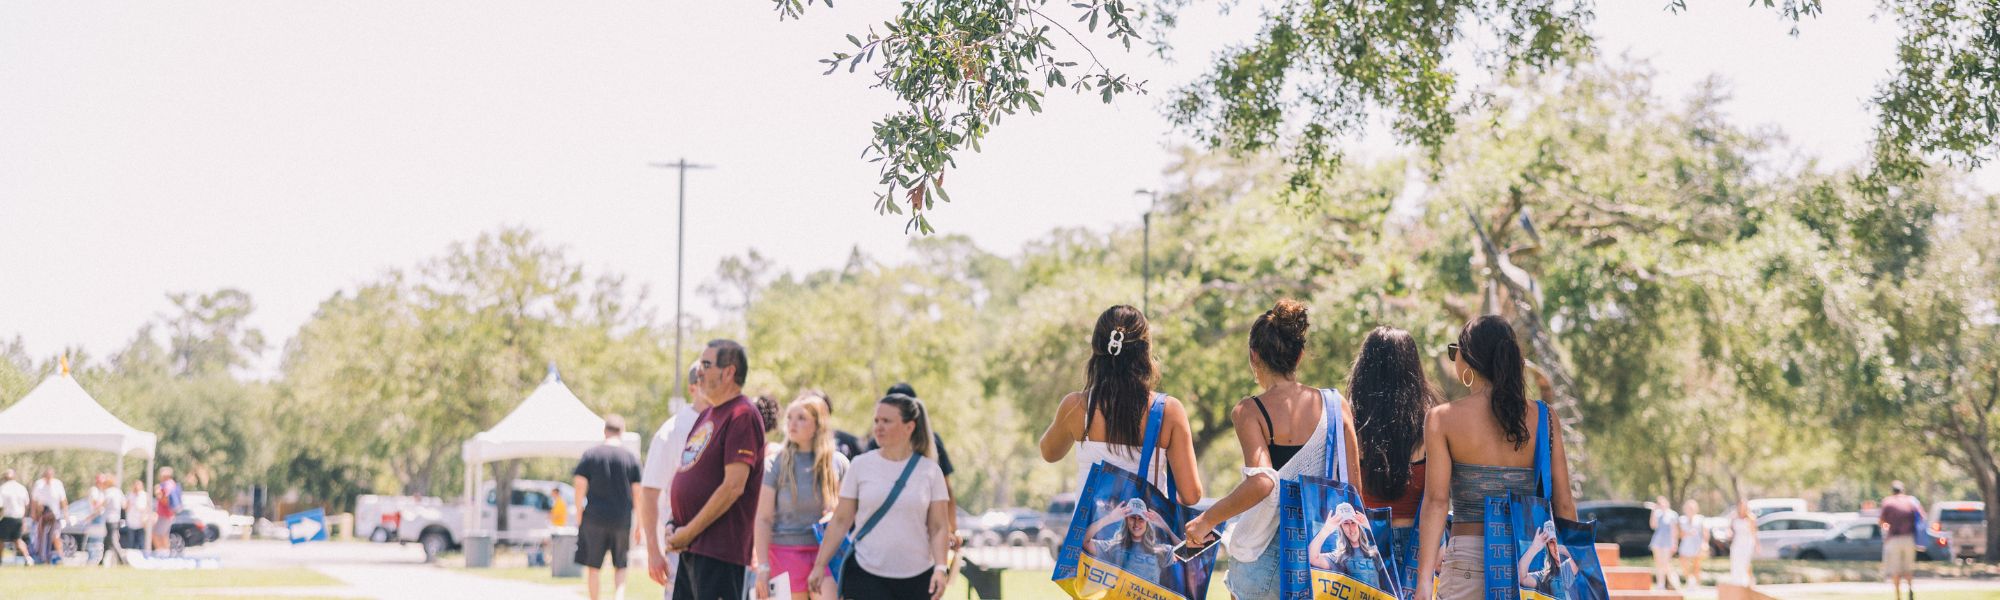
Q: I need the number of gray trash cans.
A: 2